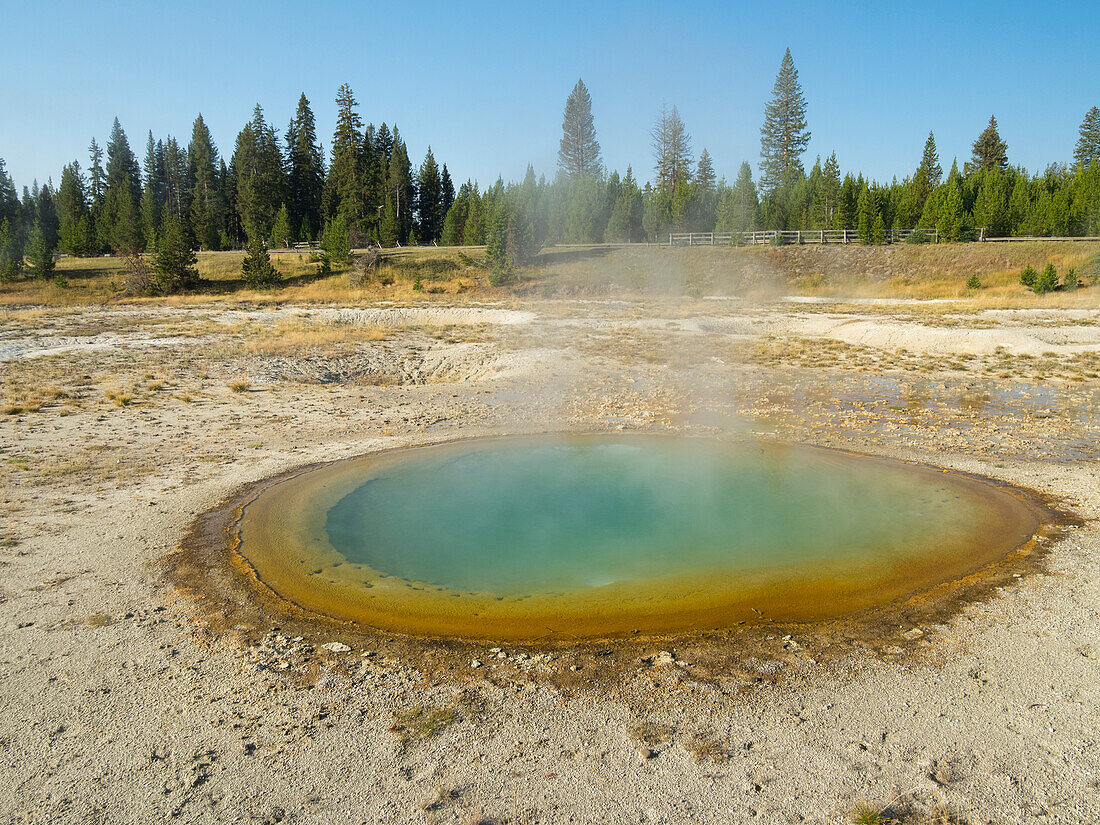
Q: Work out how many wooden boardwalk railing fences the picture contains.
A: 1